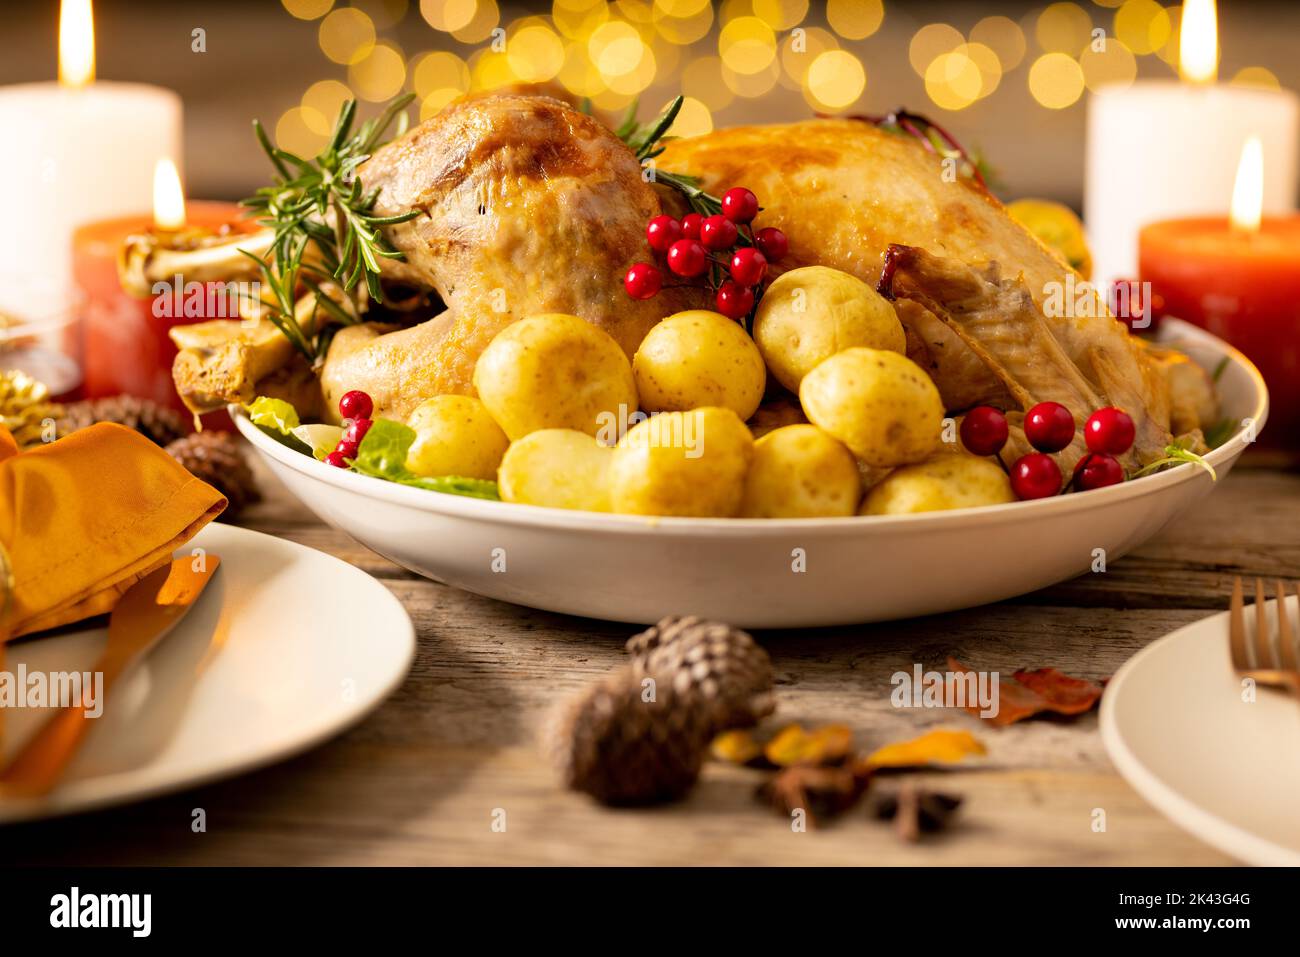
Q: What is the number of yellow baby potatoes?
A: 9